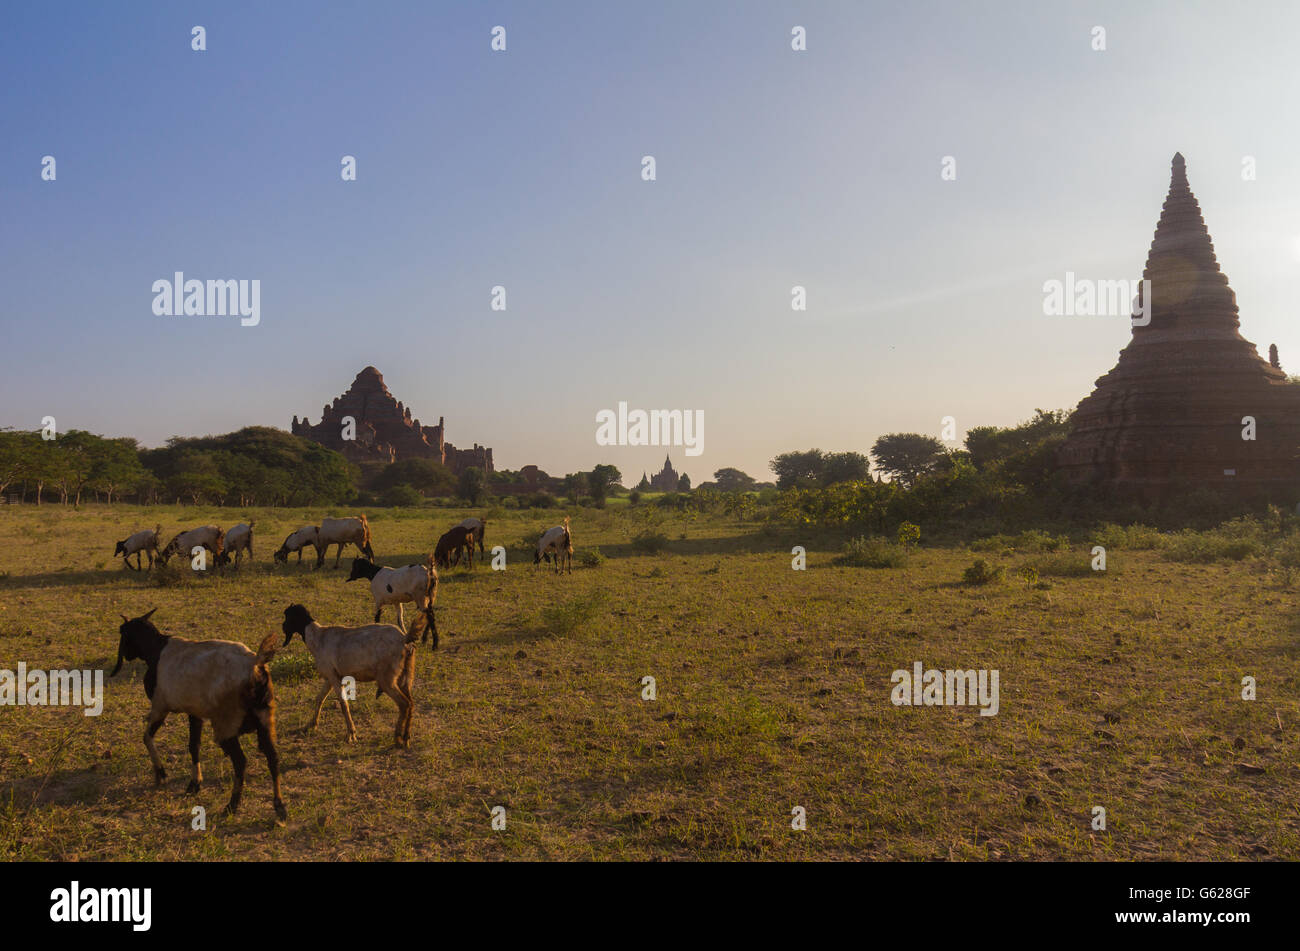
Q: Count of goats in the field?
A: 11